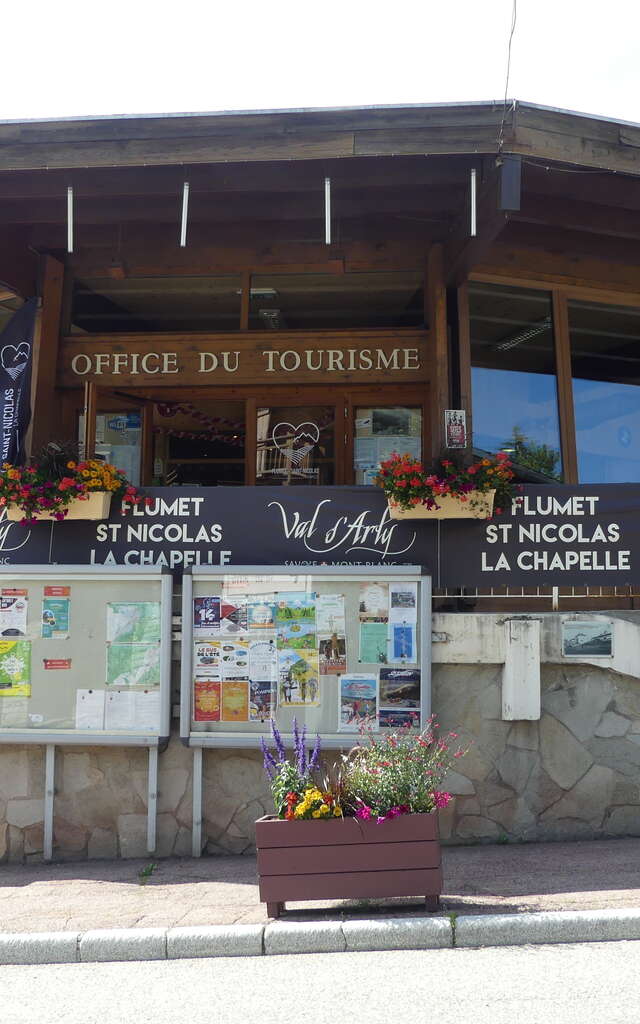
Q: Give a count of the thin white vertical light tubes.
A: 4